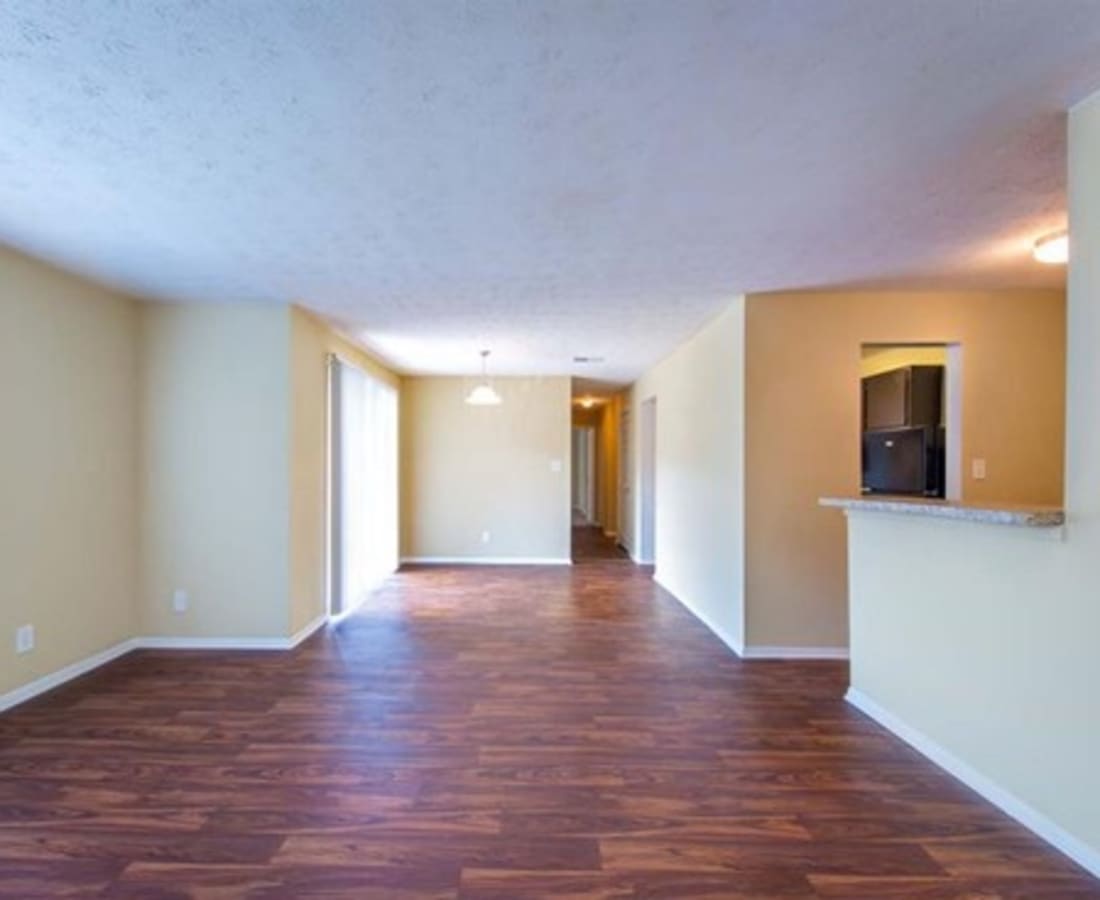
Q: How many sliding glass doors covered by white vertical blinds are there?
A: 1